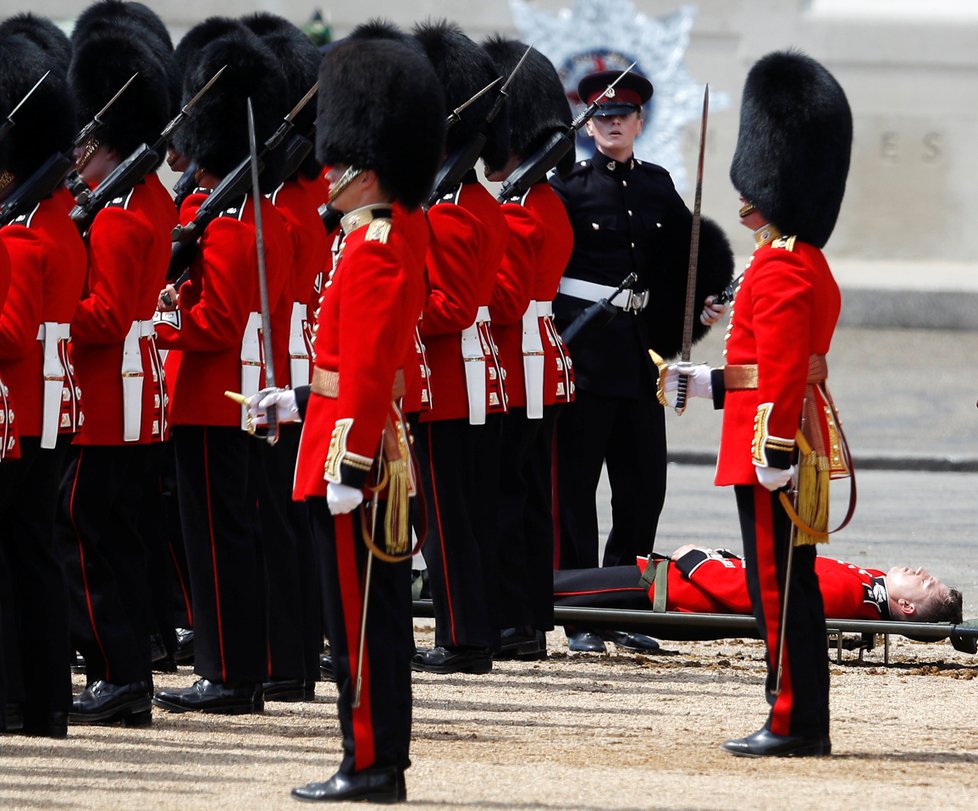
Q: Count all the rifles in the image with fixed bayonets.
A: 7